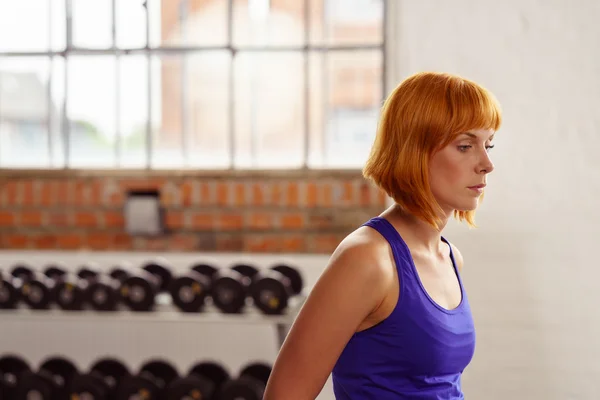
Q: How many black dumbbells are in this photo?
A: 14